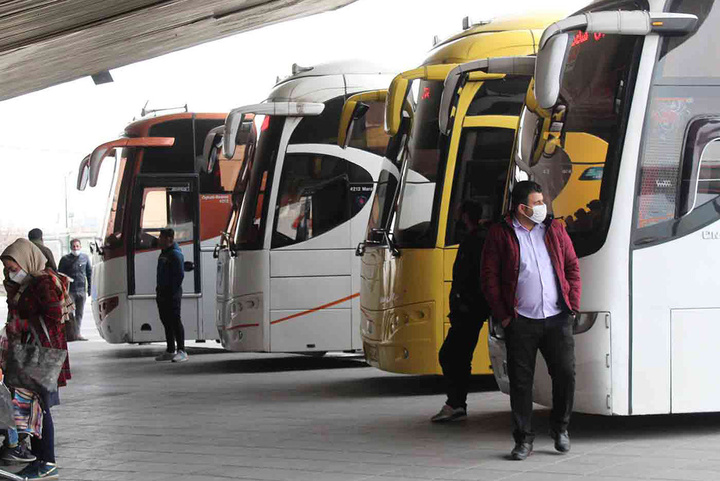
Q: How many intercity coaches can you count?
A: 4